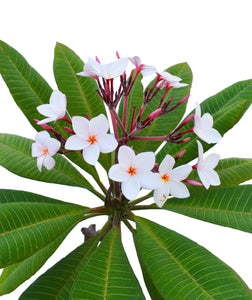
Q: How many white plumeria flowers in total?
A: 12